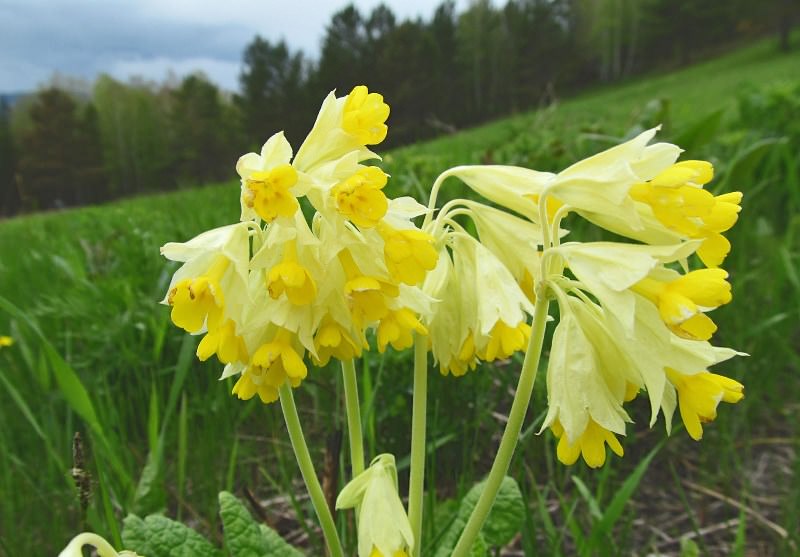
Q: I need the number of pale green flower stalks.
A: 4